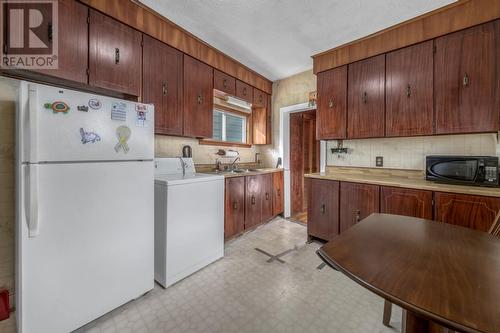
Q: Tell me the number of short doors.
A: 3